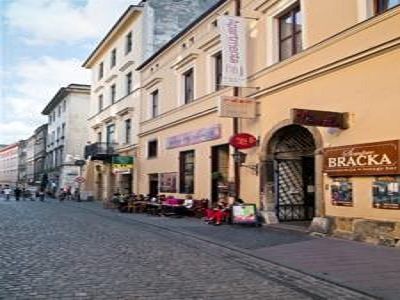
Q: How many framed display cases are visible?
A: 2